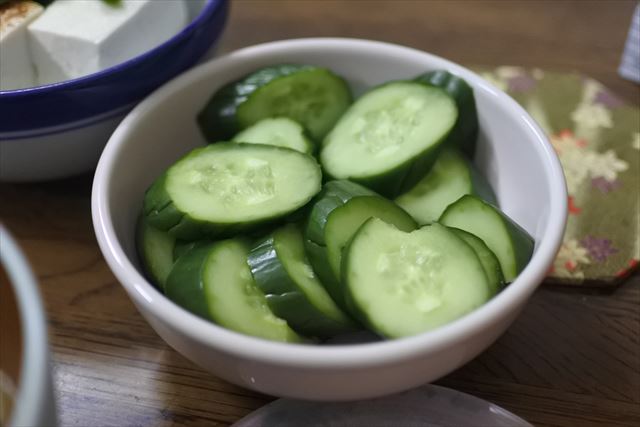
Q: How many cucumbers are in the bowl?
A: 13